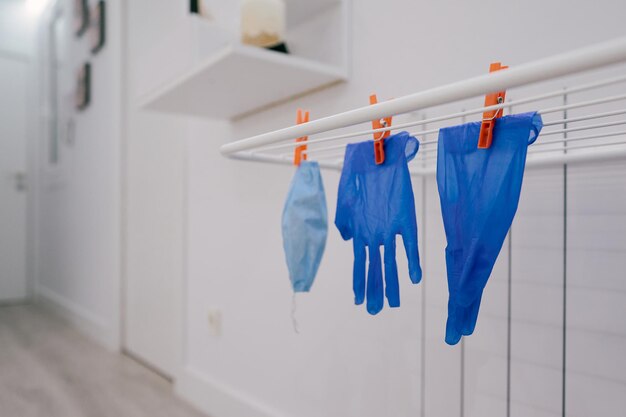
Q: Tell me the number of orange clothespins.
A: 3